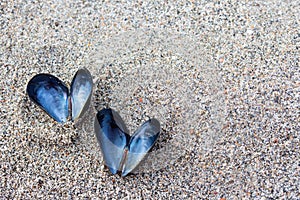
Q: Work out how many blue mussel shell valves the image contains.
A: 4